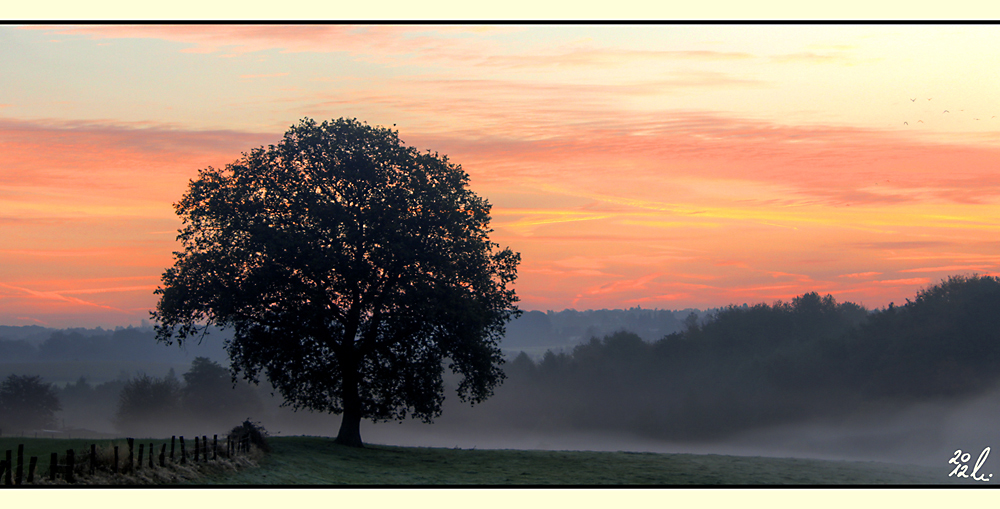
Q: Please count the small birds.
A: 8